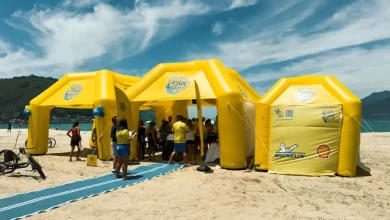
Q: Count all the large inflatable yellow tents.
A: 3